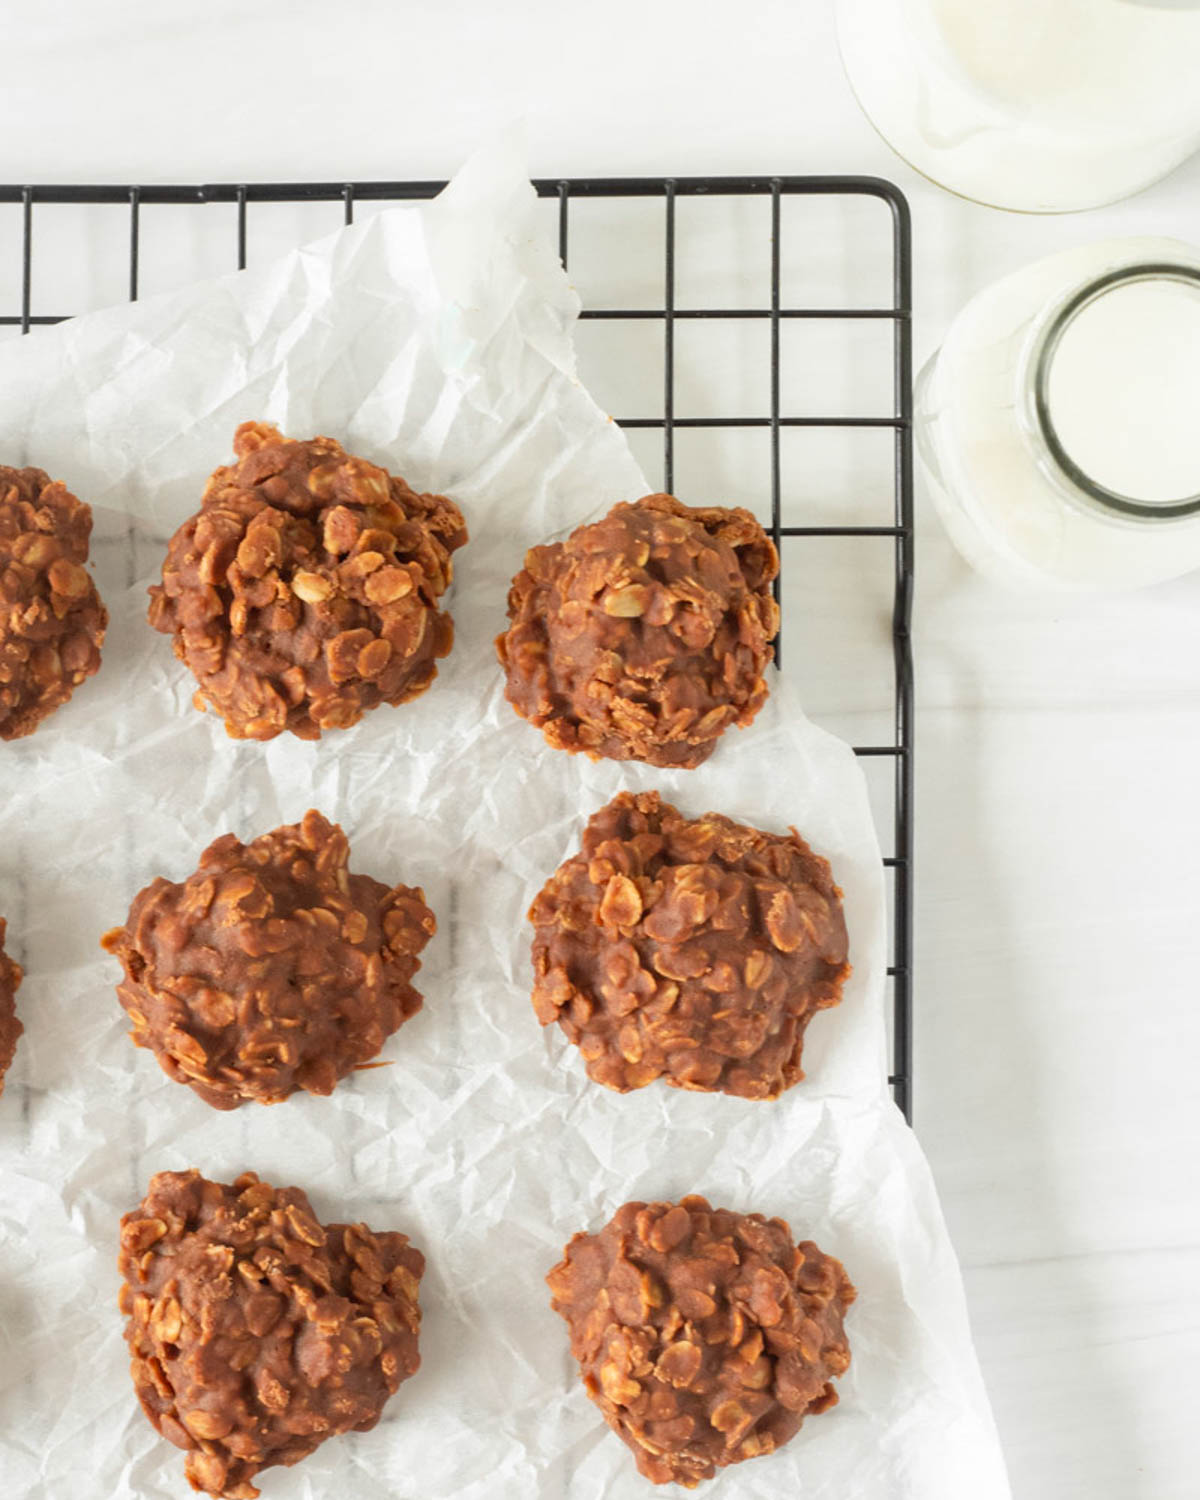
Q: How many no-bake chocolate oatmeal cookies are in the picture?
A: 8